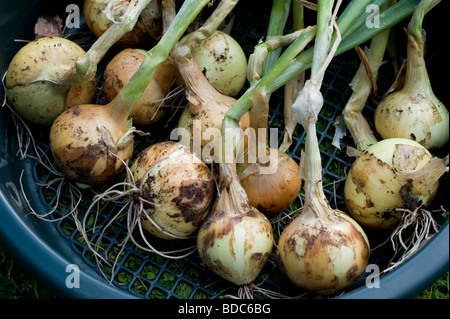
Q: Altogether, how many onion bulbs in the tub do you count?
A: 12